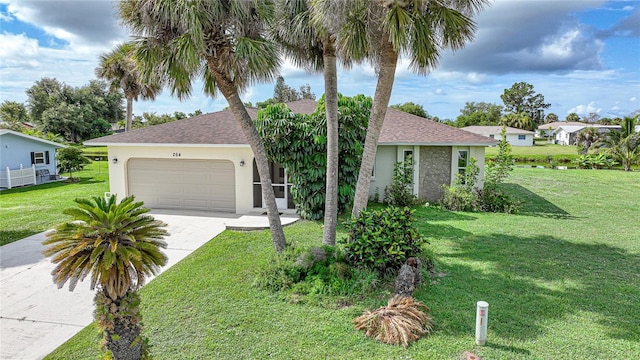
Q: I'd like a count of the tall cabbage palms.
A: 4